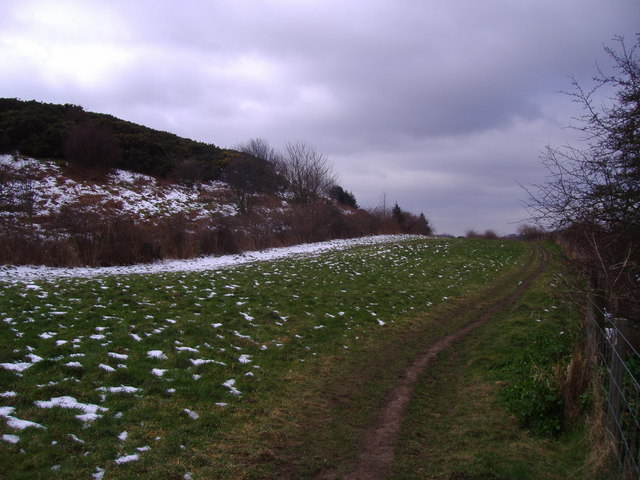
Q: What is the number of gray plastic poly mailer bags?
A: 0